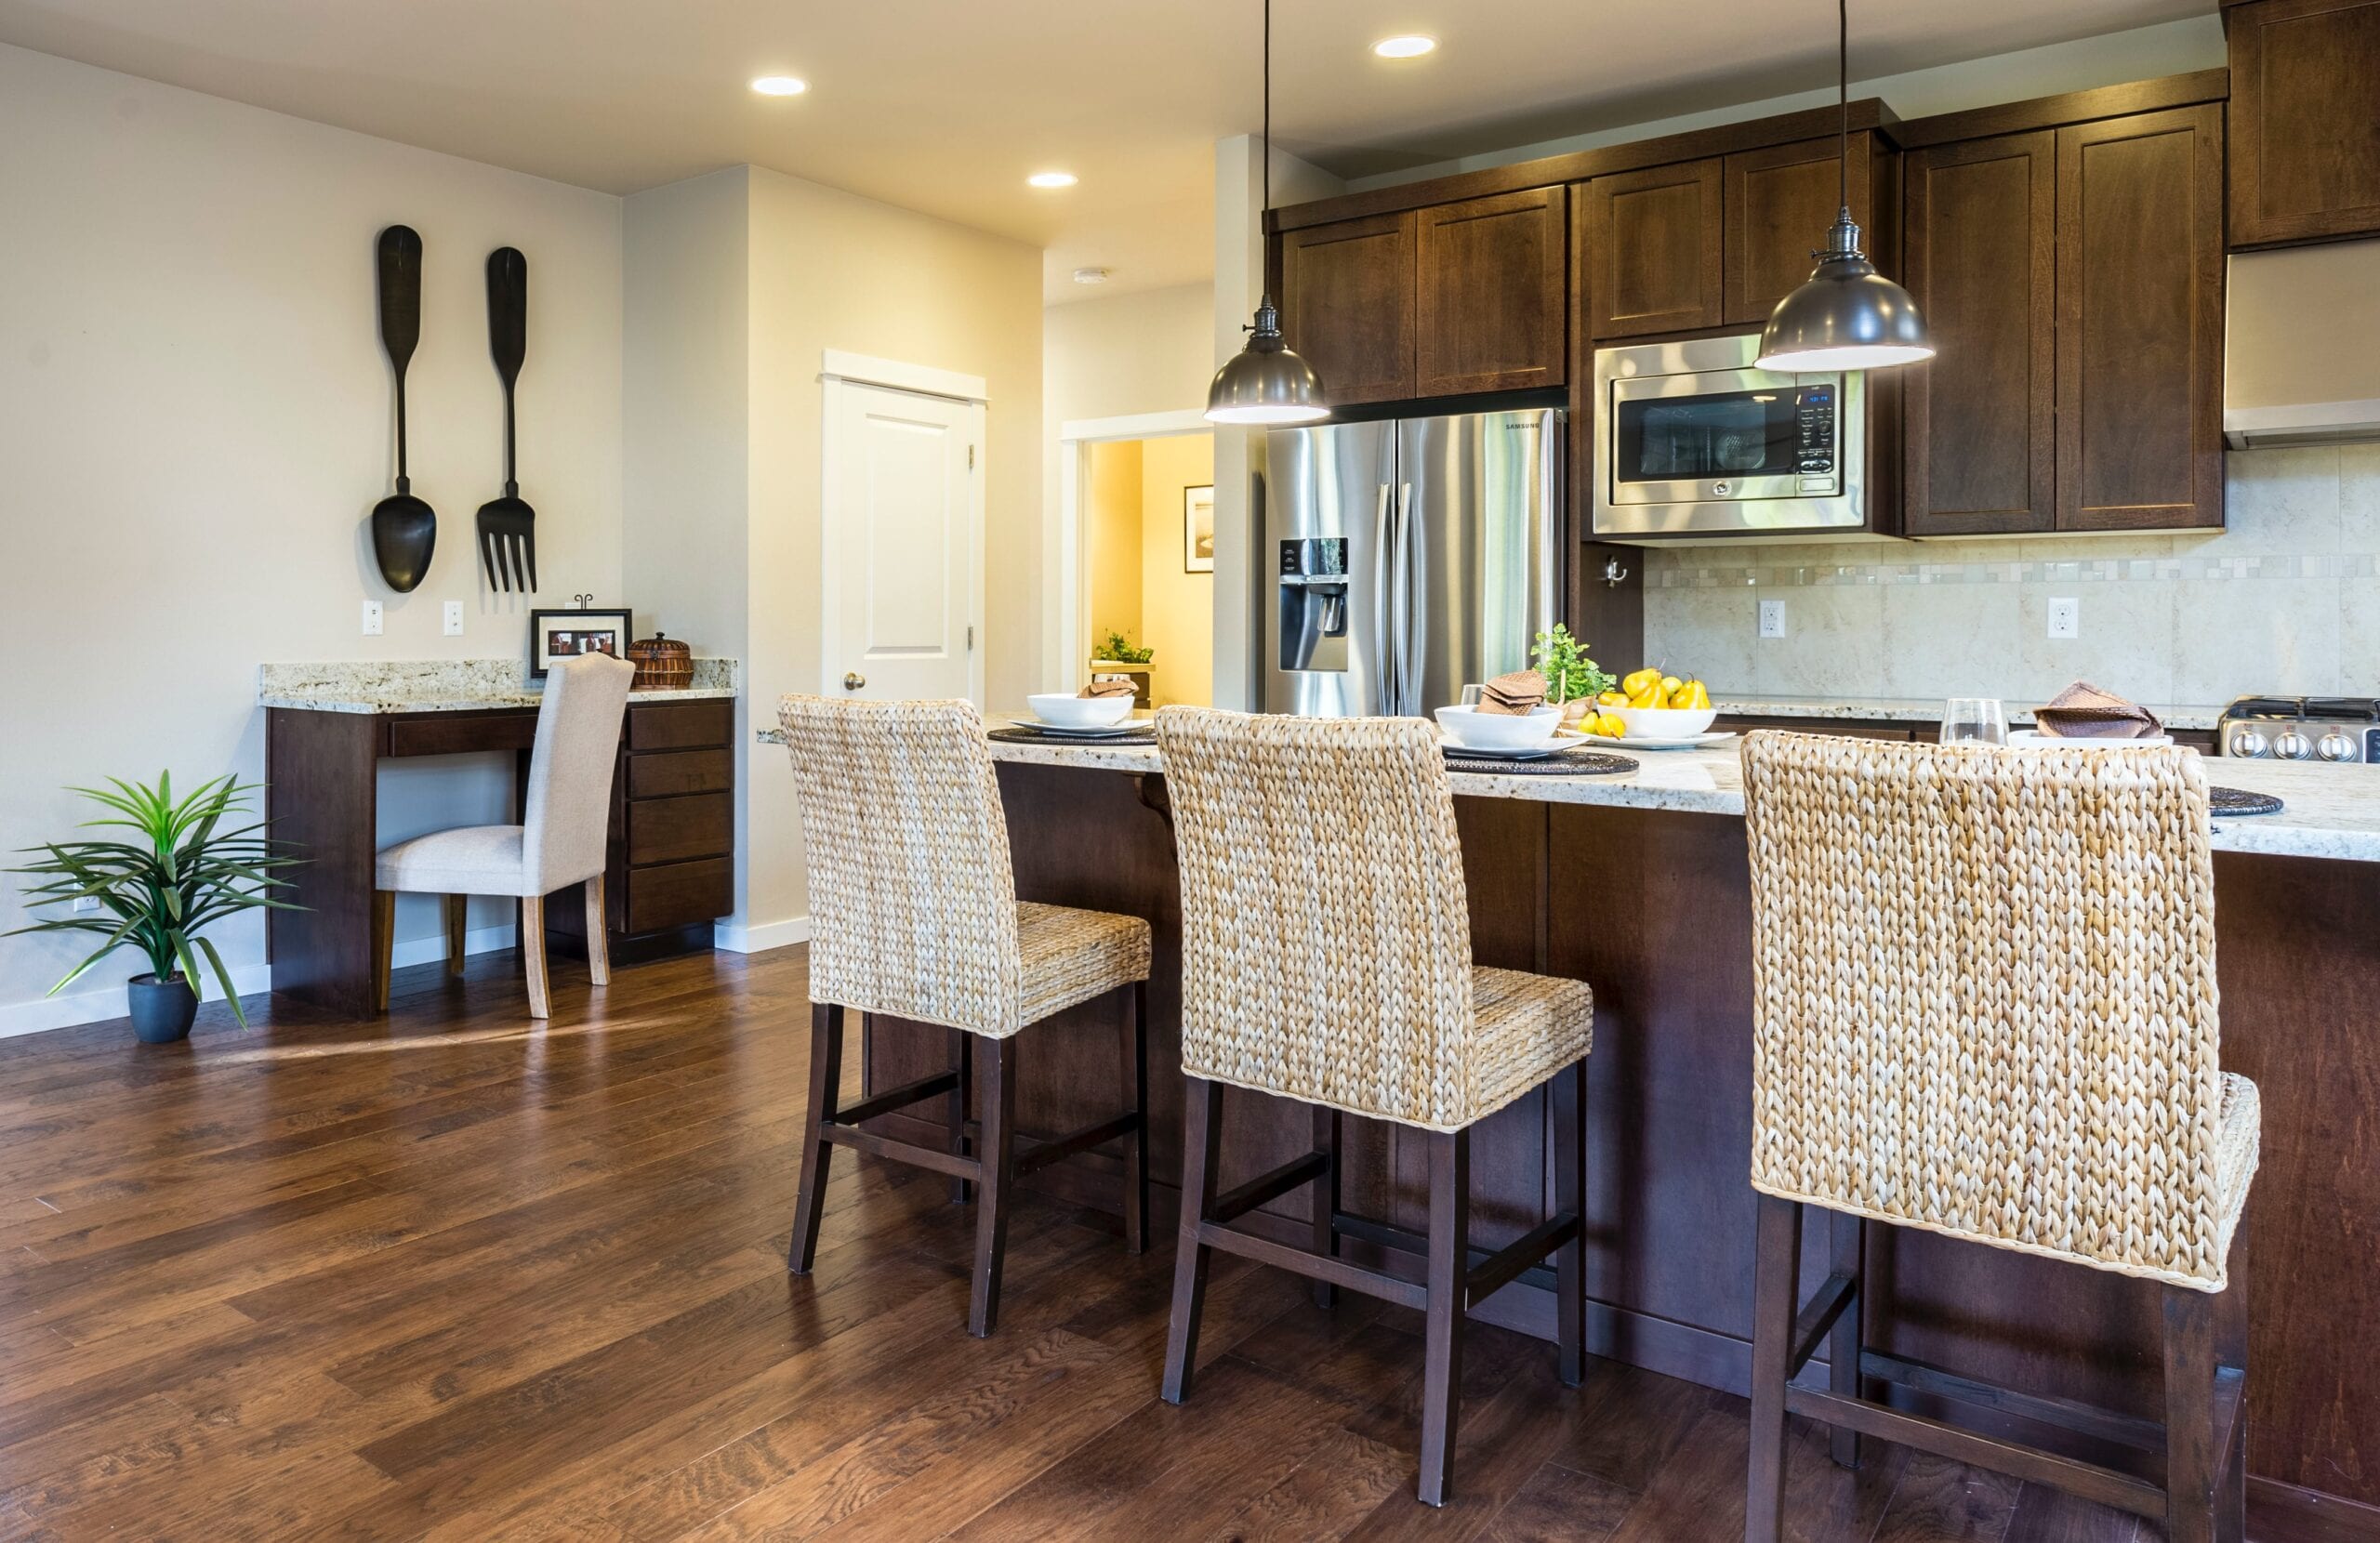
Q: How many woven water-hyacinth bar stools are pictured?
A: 3